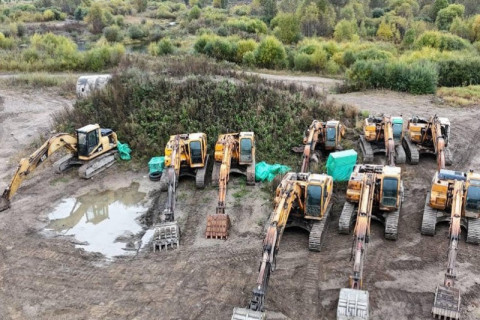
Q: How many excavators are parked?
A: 9